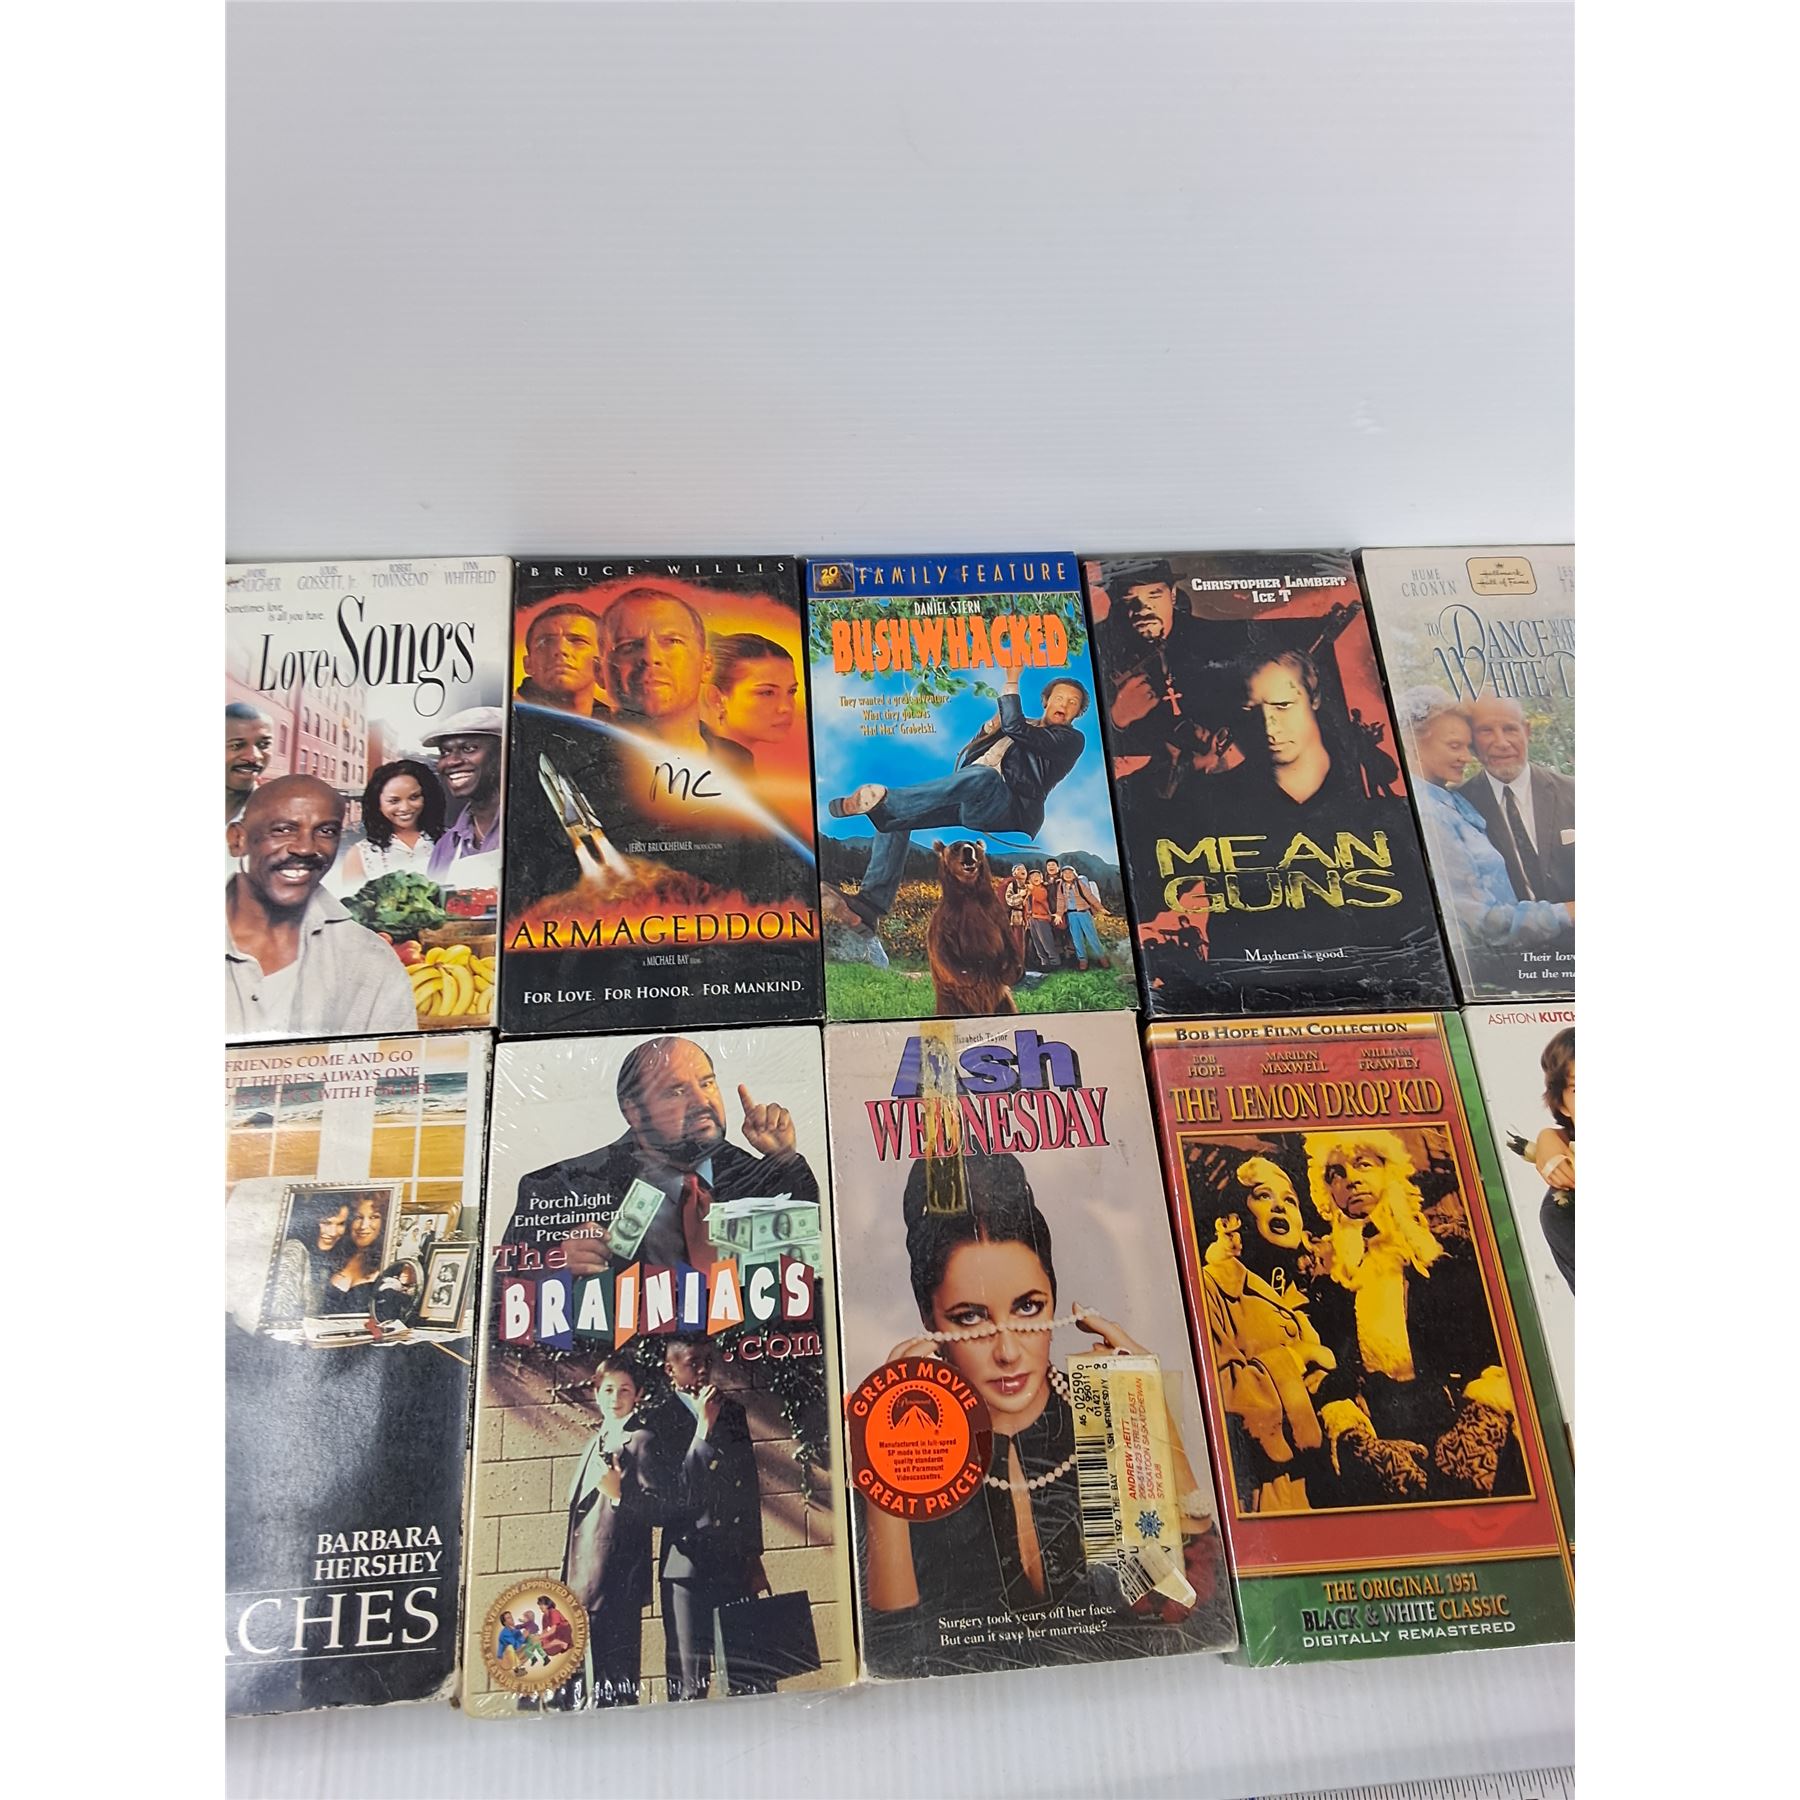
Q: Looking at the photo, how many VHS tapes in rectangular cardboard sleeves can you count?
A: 10